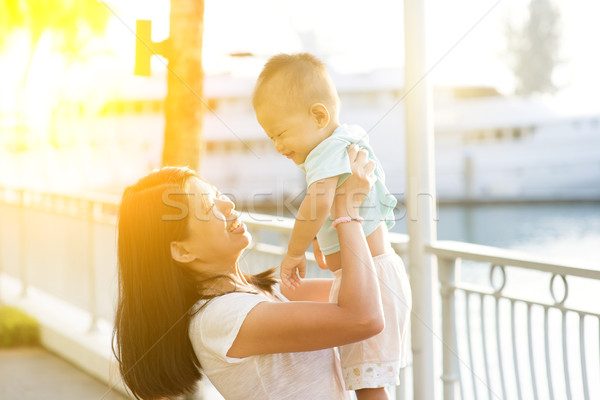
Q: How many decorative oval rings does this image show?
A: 2